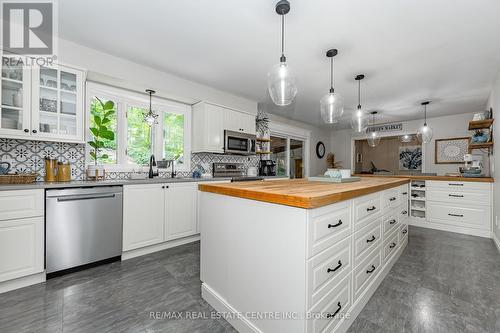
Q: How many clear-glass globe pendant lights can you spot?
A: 5